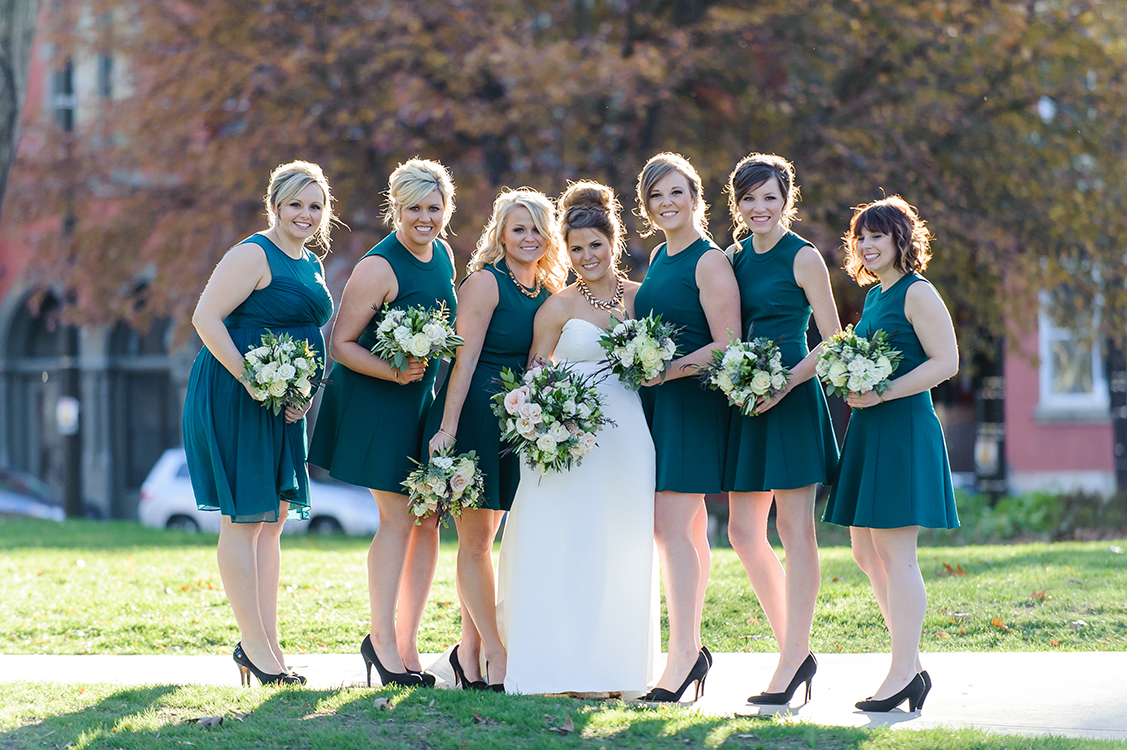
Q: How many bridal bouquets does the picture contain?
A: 7